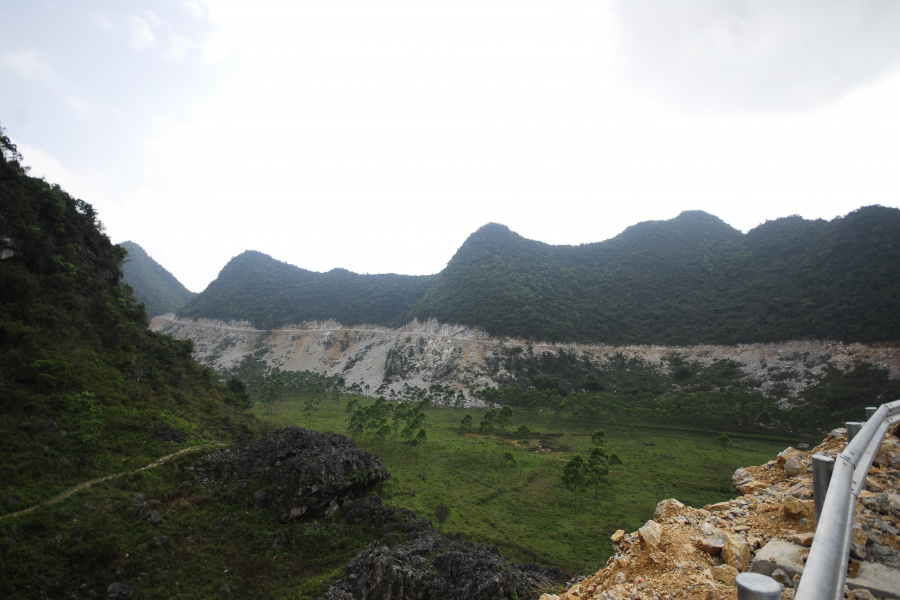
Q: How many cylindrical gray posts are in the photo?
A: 4